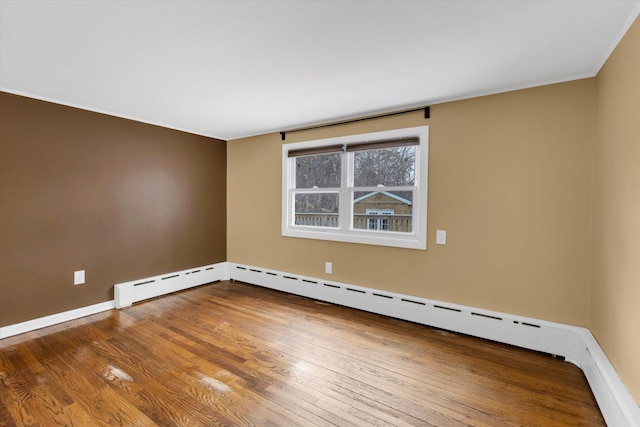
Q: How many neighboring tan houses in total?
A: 1